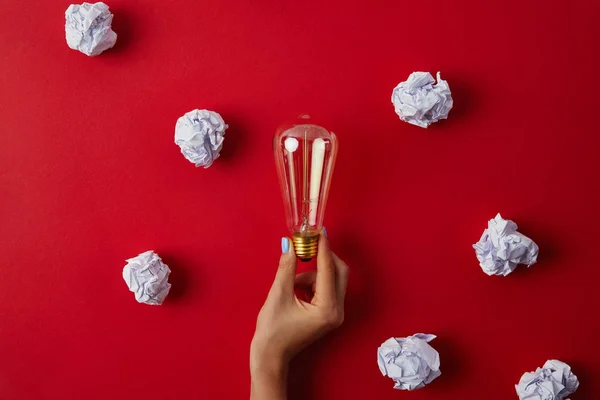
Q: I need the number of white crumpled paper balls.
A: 7